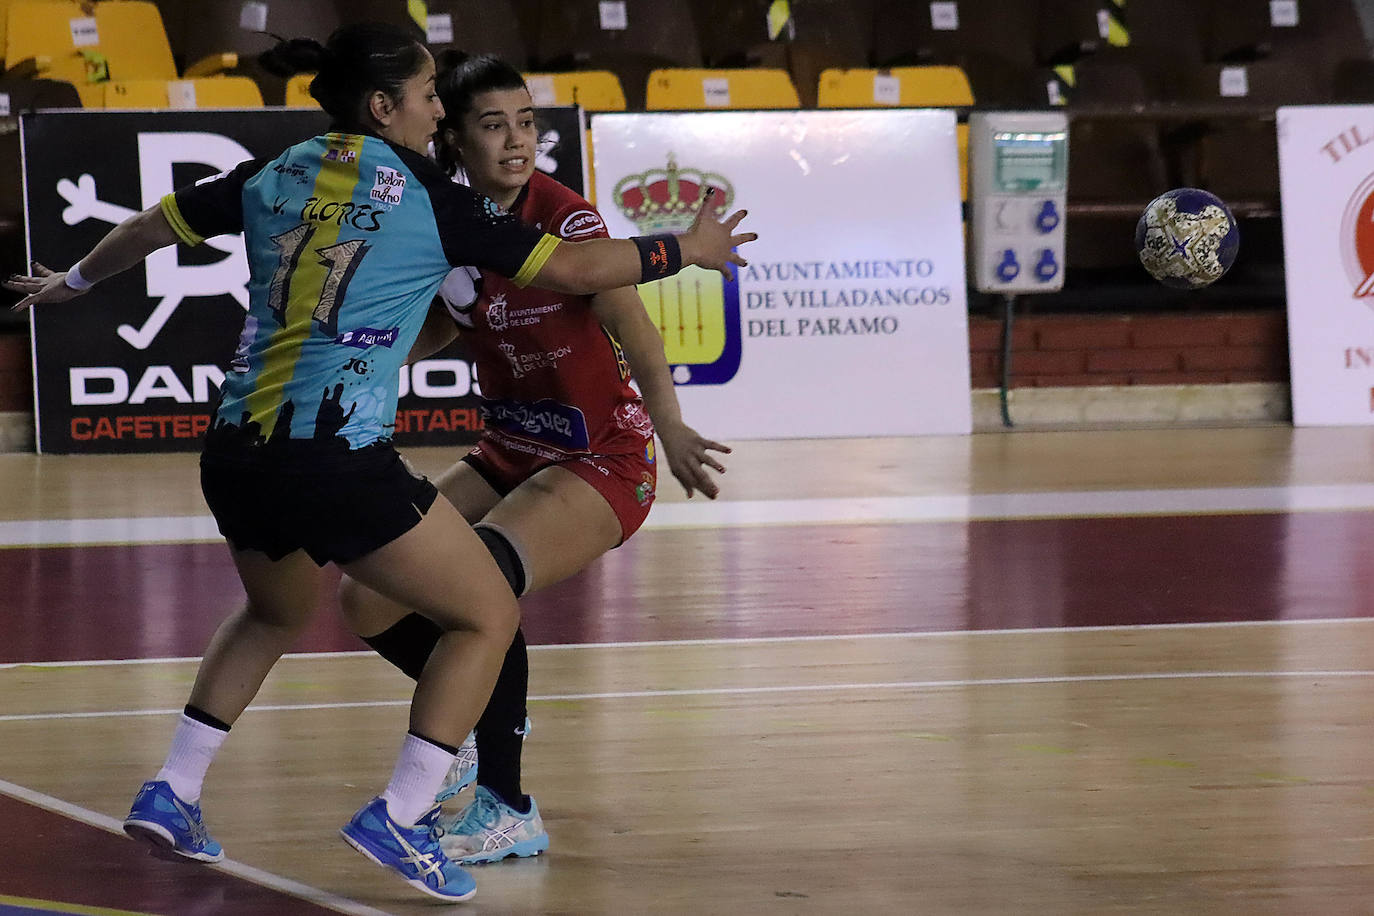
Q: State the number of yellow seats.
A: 6